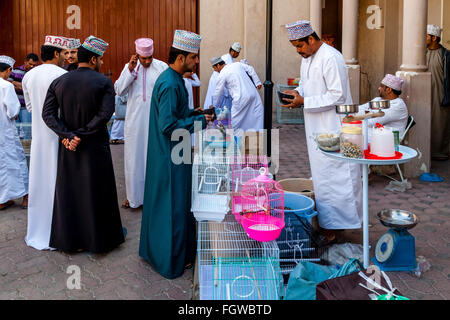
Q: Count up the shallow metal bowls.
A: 3